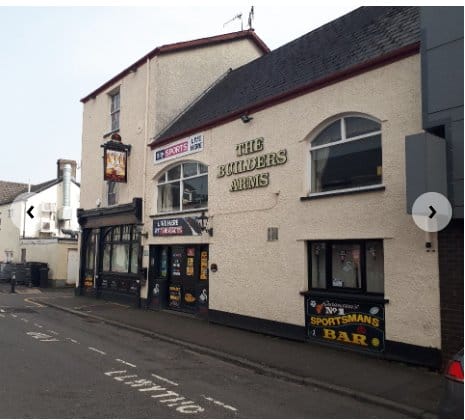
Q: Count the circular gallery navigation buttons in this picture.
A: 2